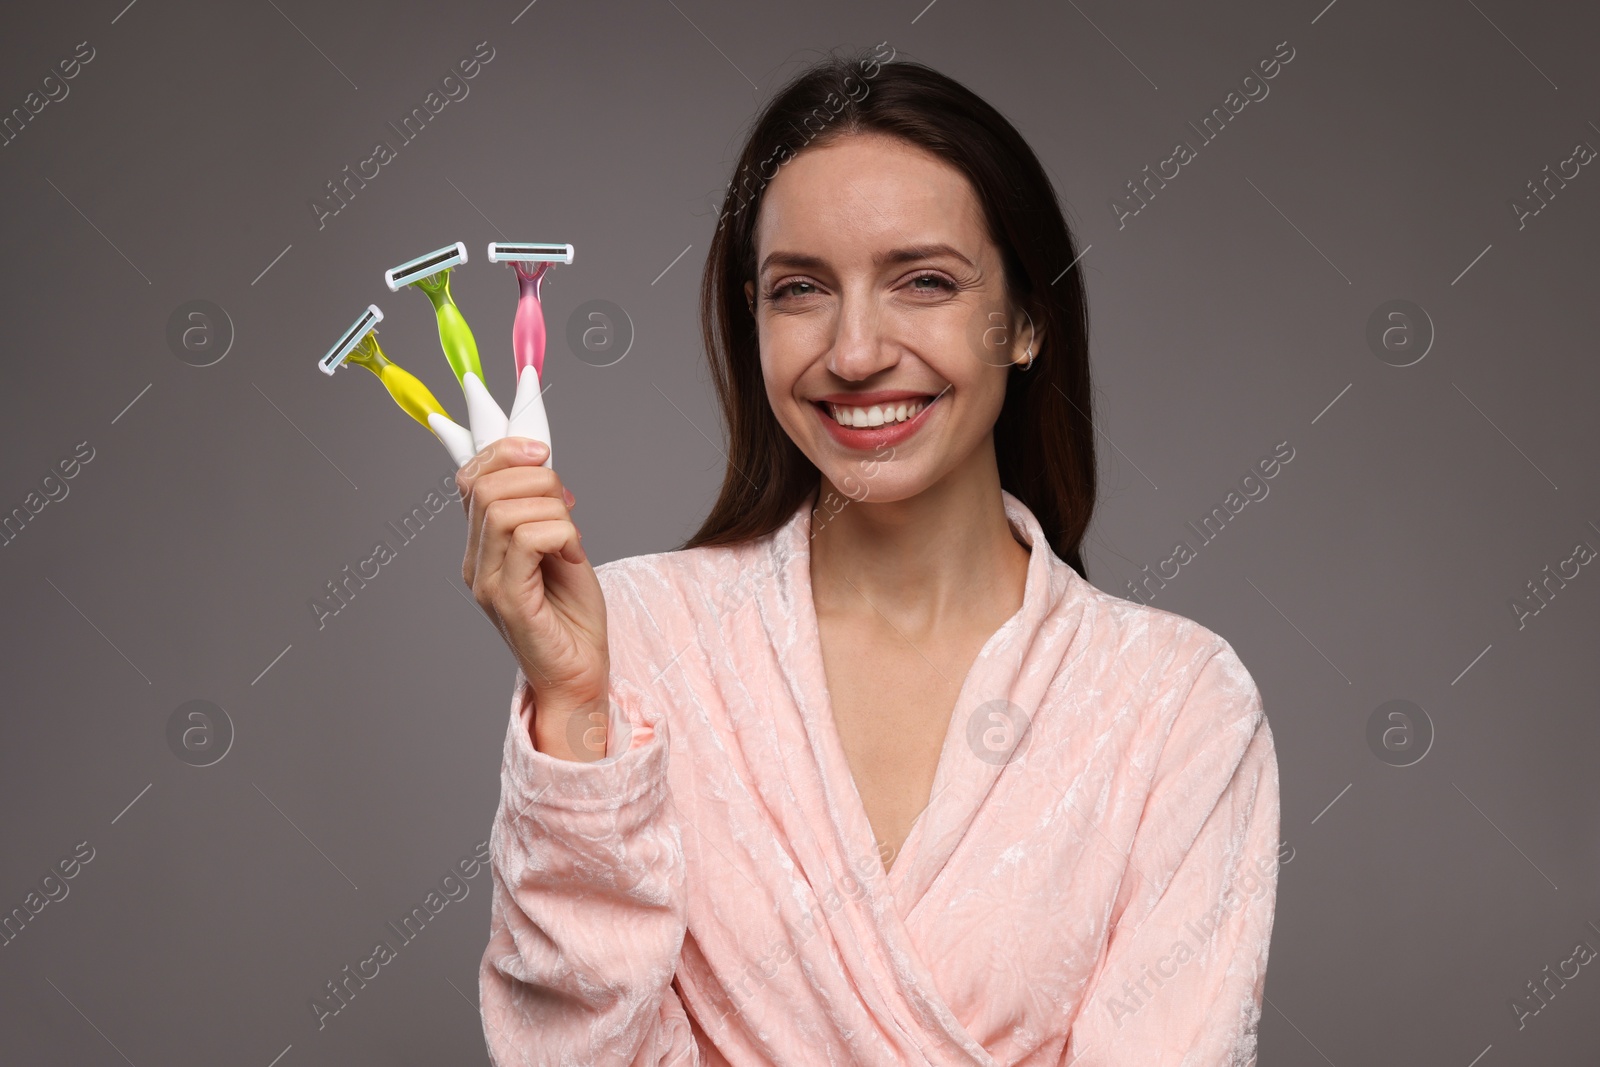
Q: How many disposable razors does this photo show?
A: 3